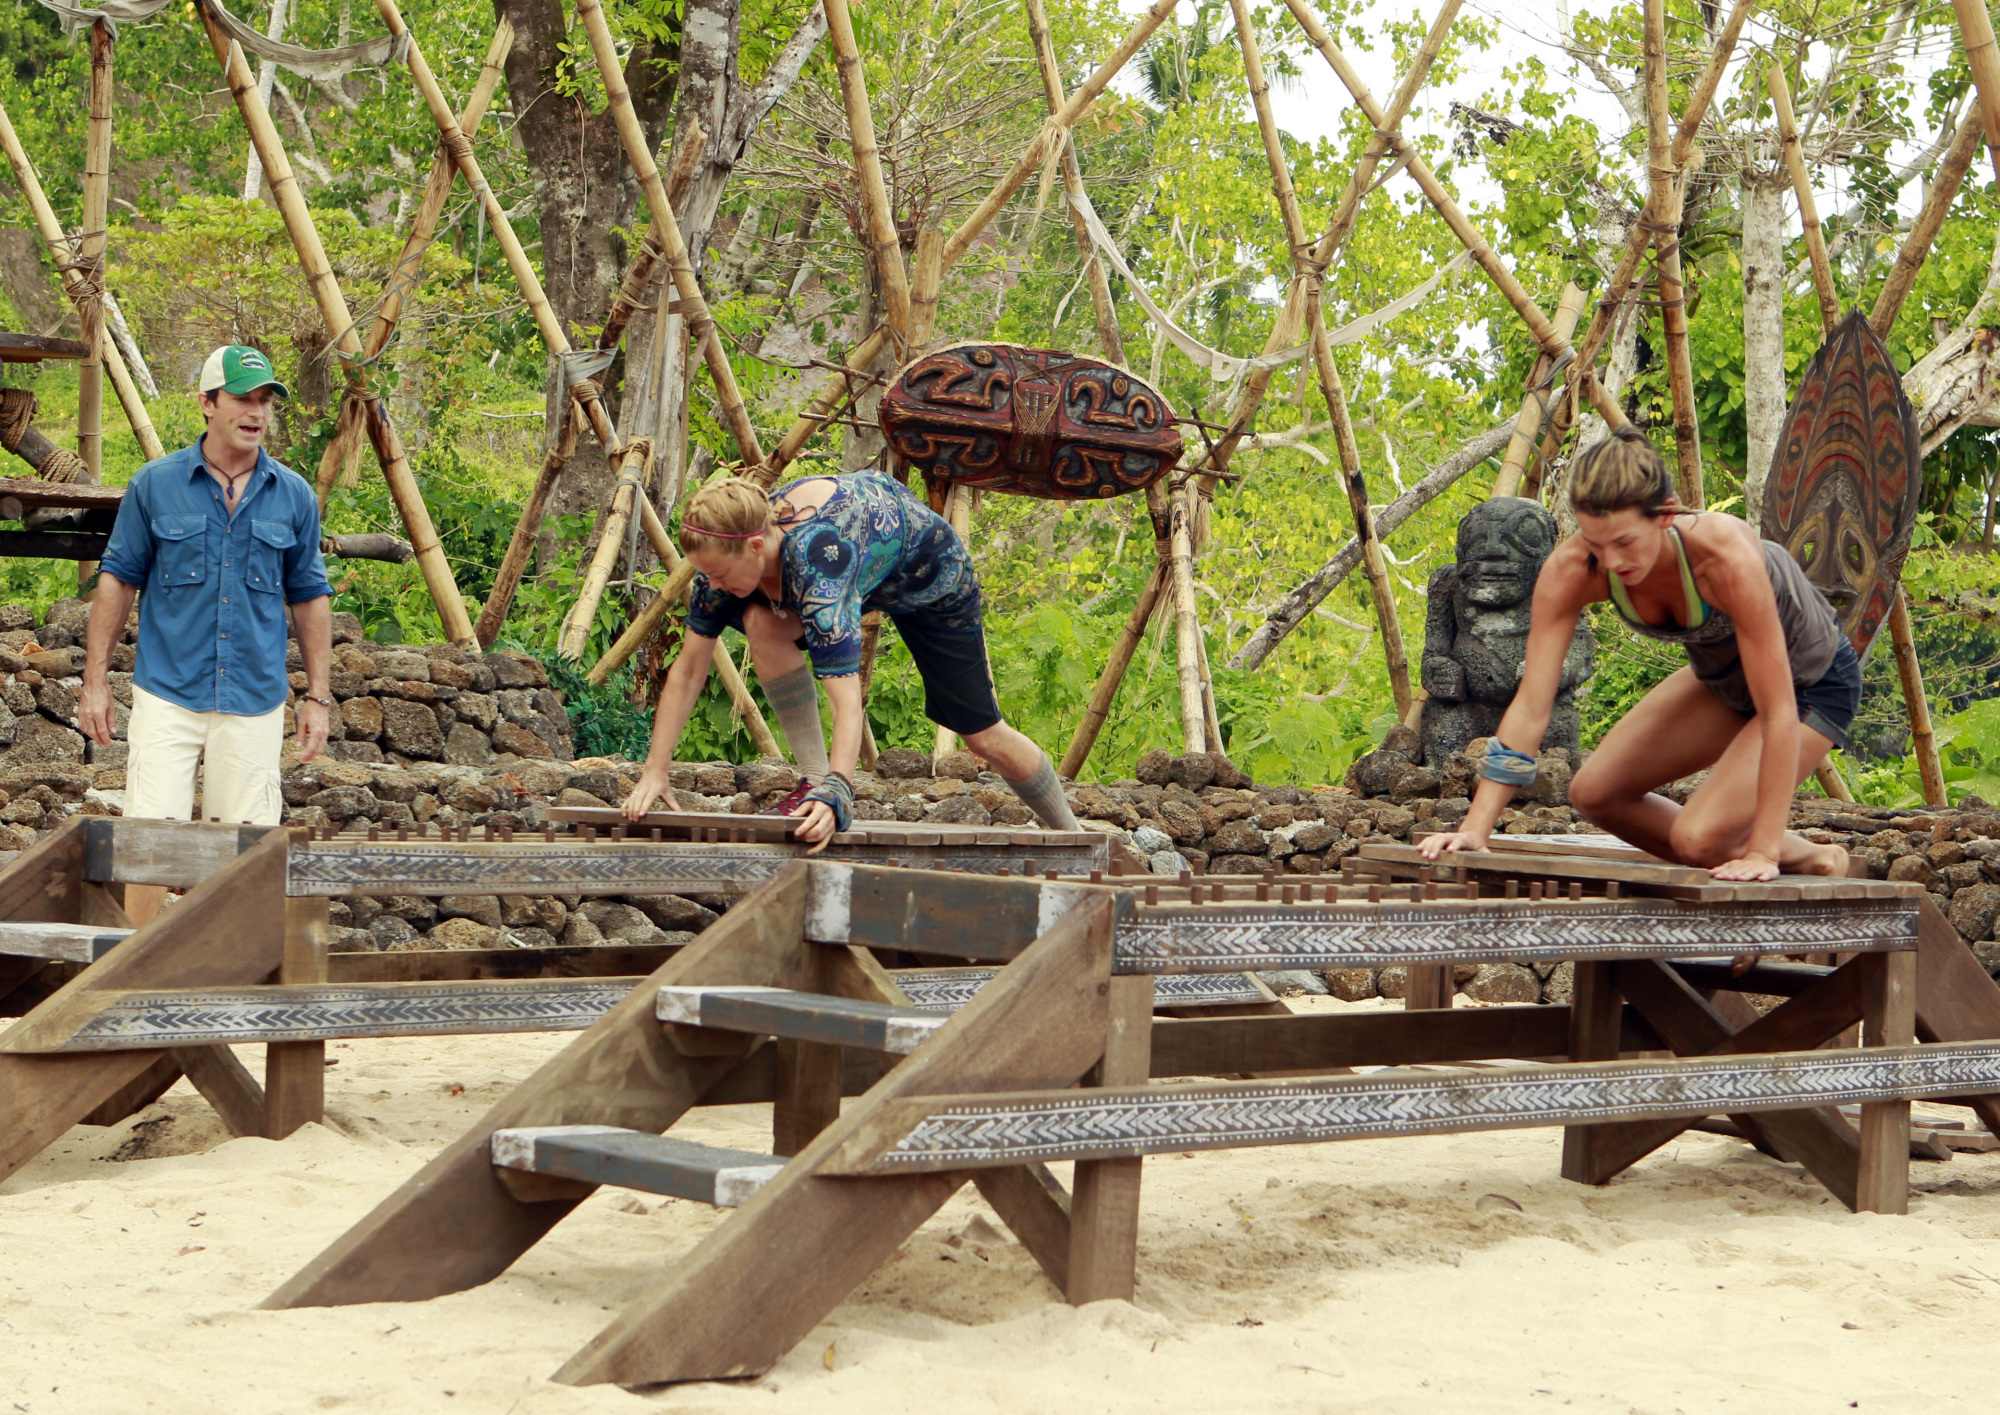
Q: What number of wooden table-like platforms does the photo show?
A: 2